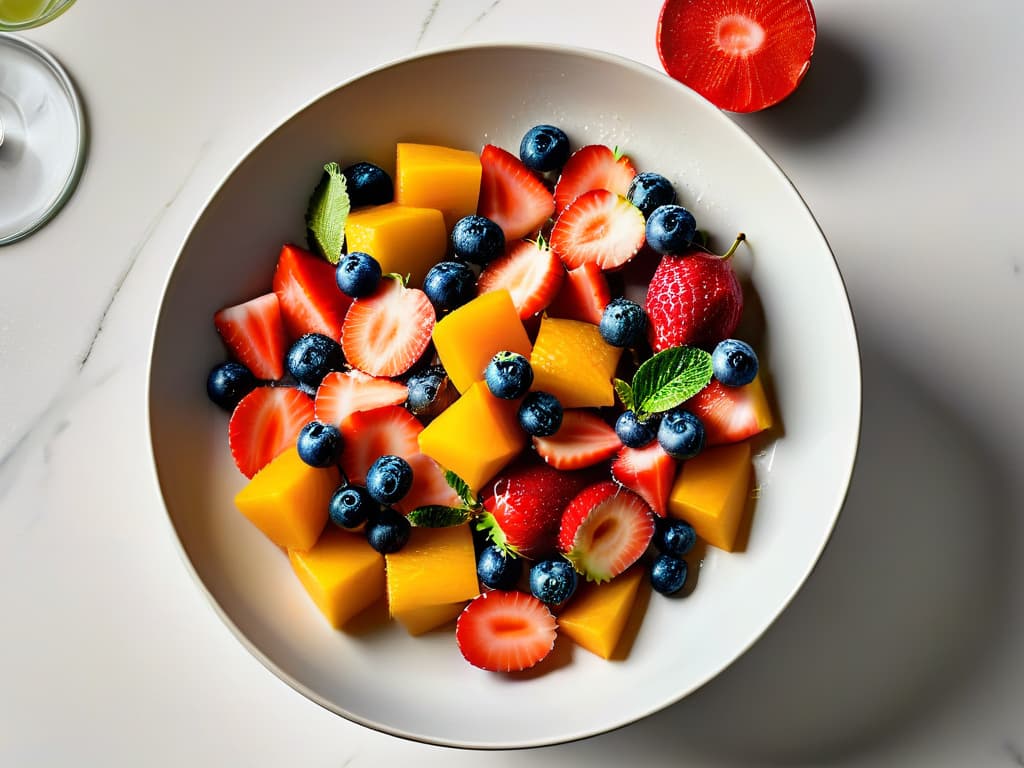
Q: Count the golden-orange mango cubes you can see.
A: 10